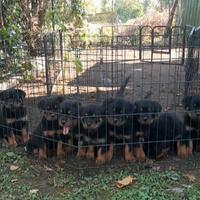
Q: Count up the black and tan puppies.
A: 7